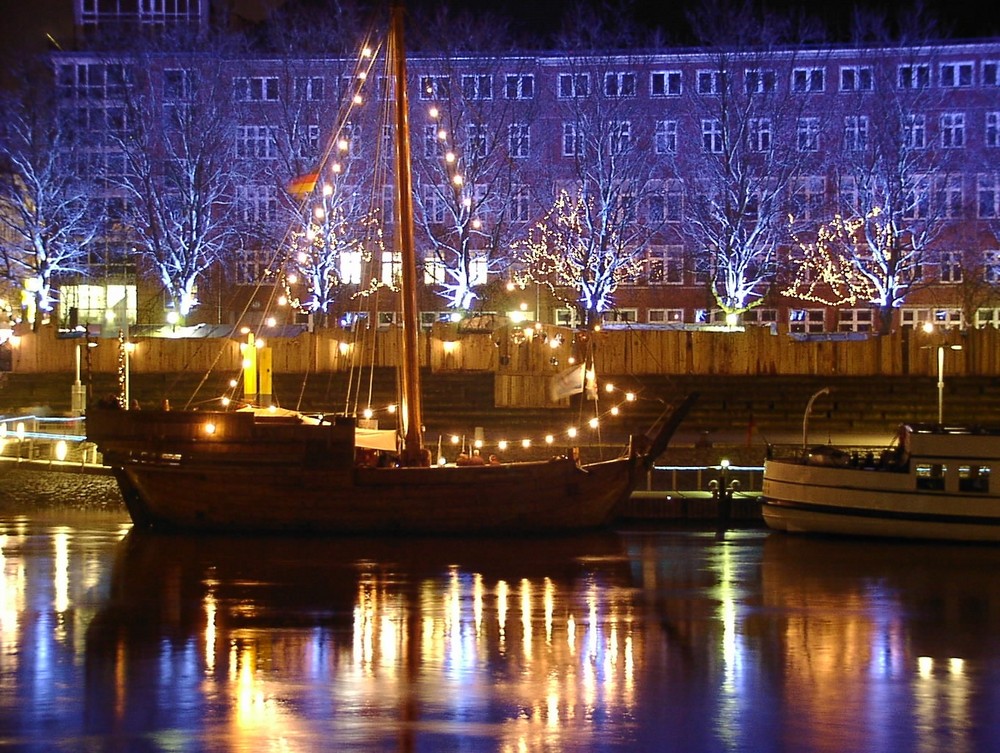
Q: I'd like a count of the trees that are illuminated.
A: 7